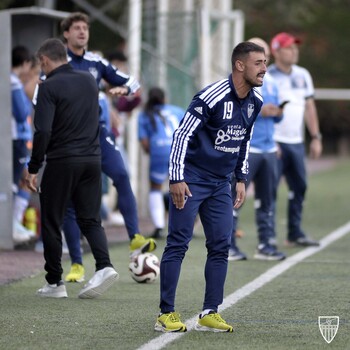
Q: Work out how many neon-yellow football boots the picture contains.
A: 4